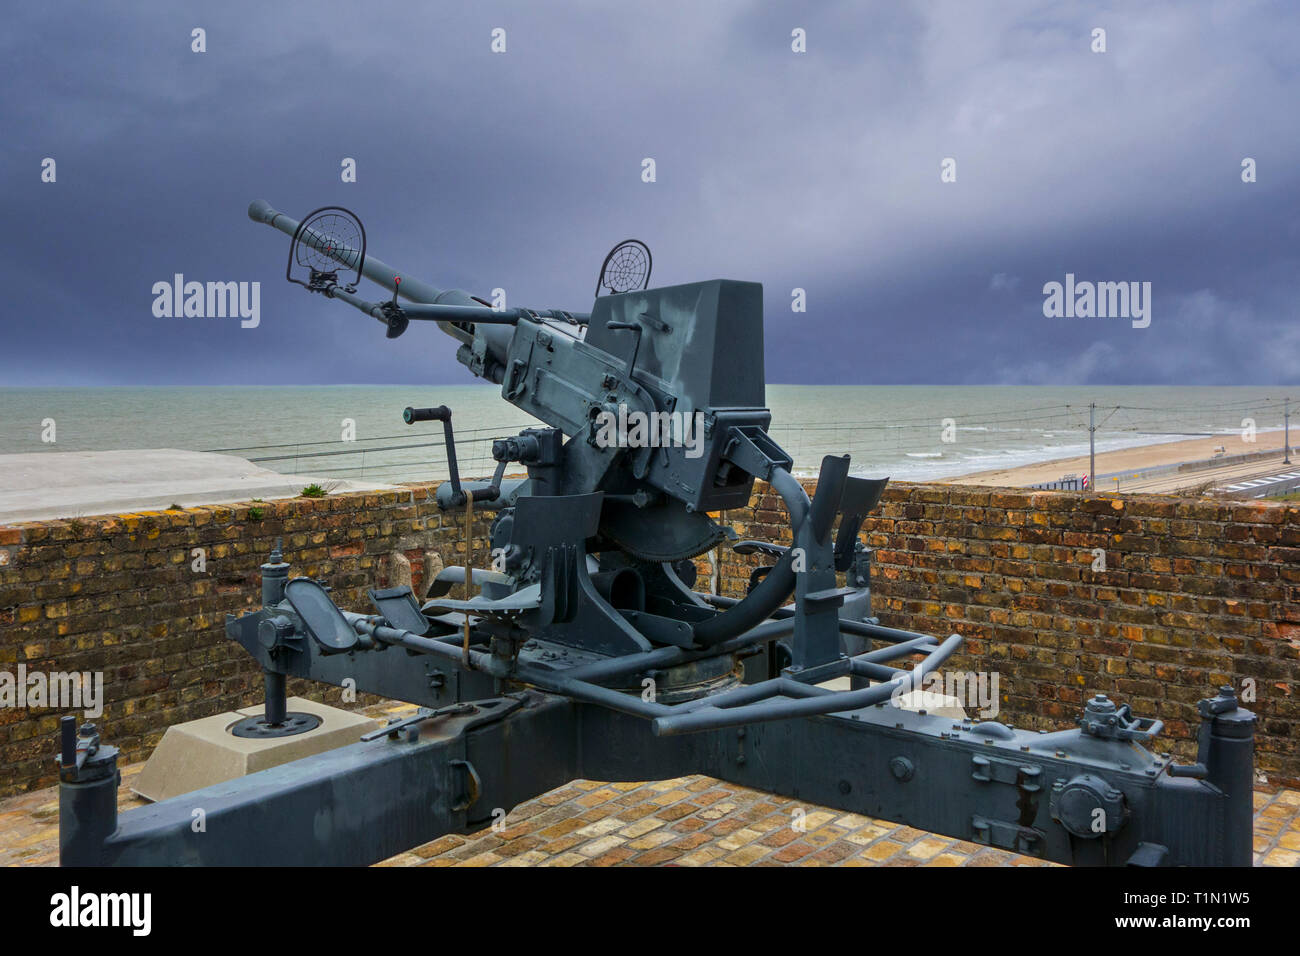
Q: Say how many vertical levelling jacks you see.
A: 4